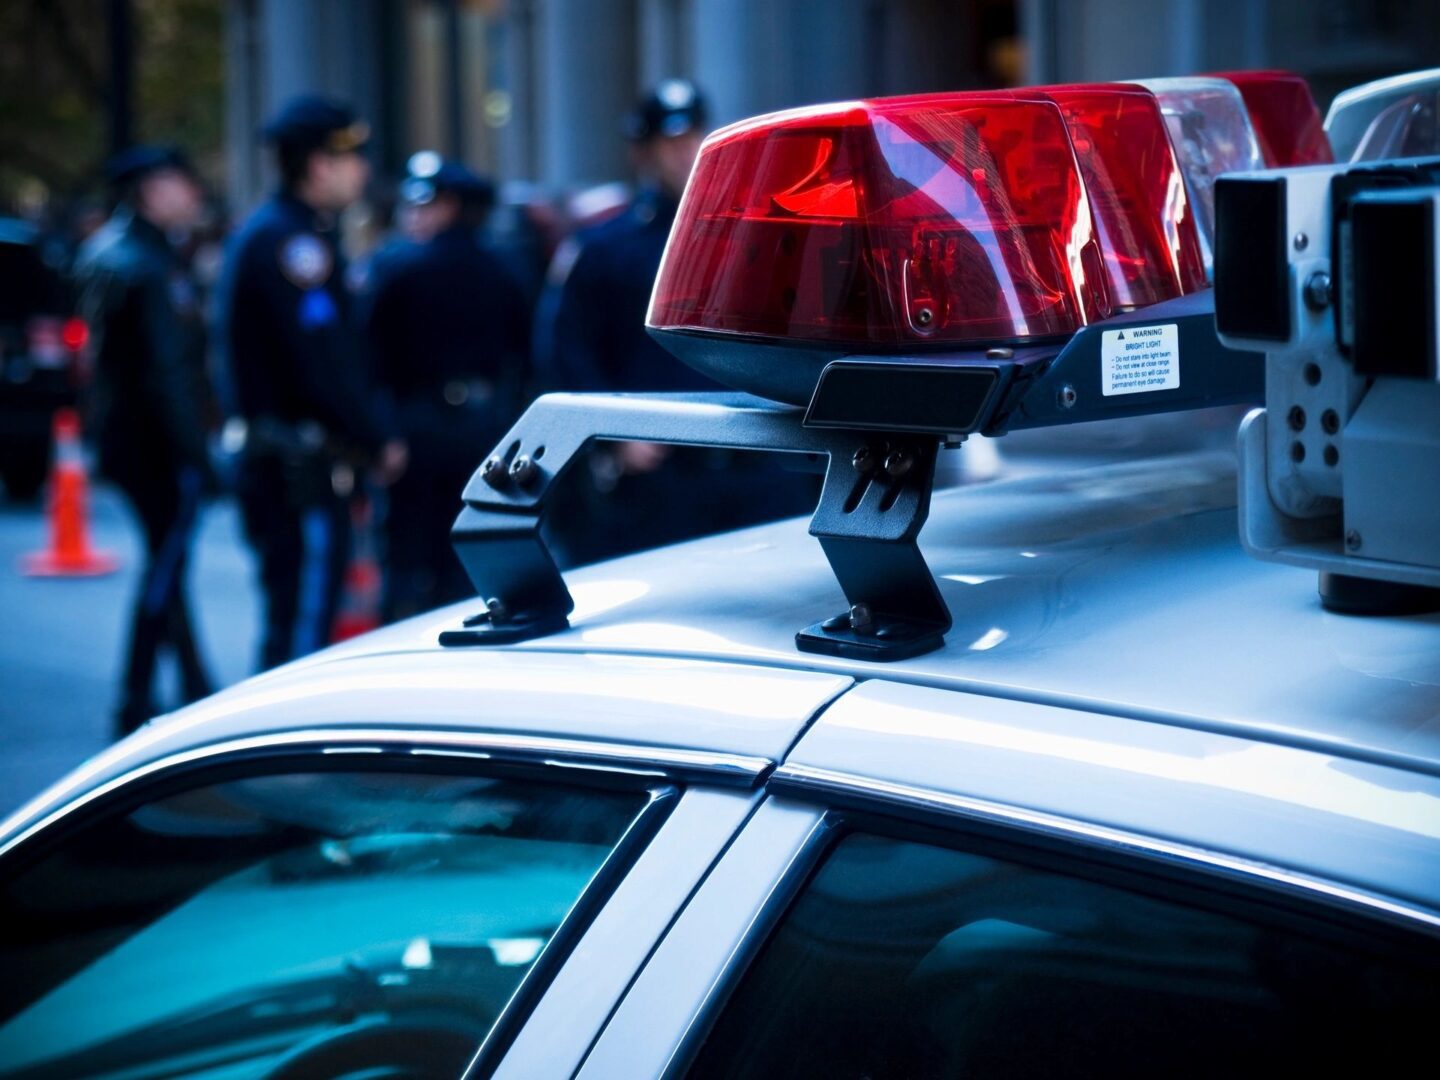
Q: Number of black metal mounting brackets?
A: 2